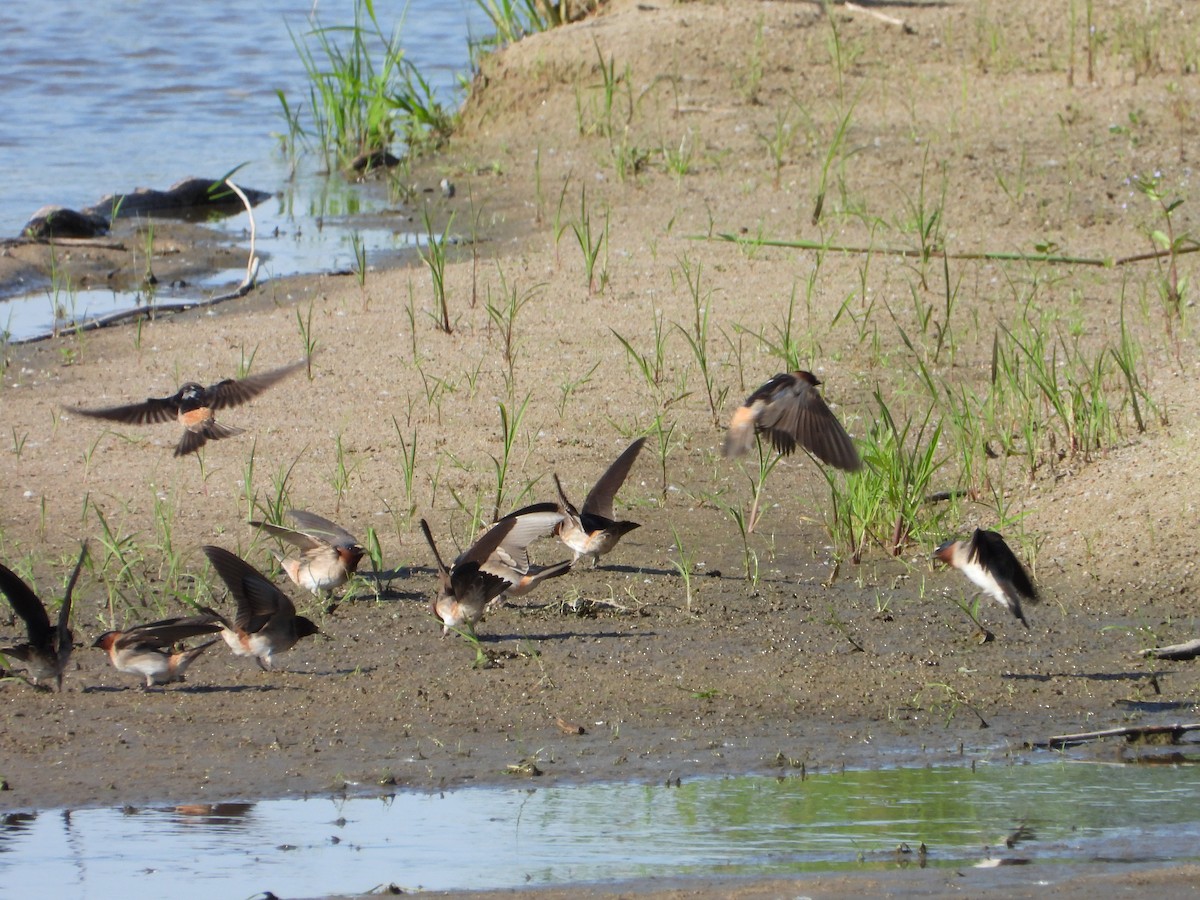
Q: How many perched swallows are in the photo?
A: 7